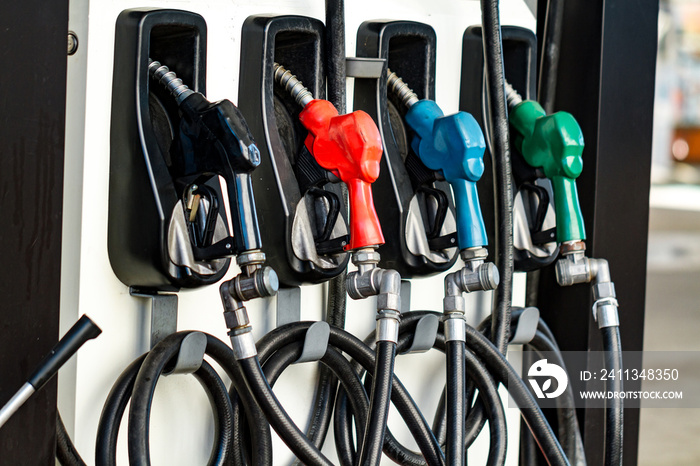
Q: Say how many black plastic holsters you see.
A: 4